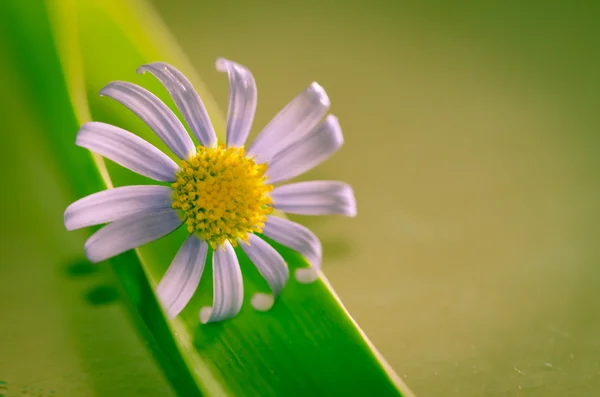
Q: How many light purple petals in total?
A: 13